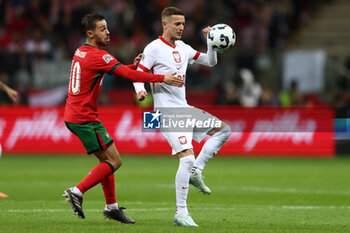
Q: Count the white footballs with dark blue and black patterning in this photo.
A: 1